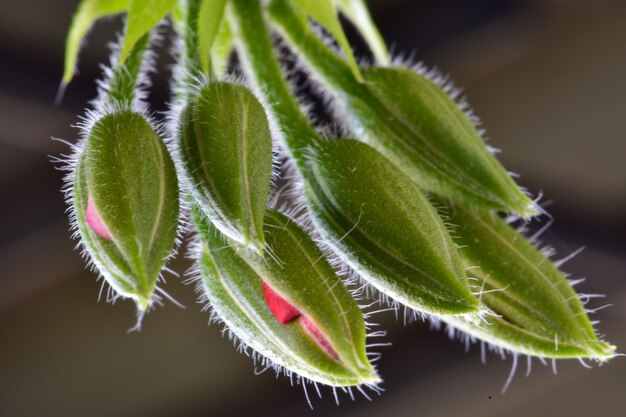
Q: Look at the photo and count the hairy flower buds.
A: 6